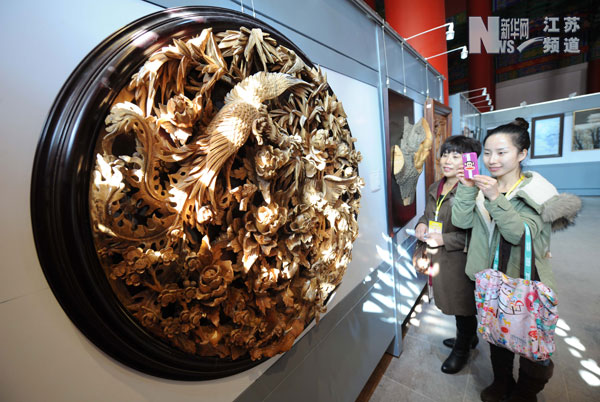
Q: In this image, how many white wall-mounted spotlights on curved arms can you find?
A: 6